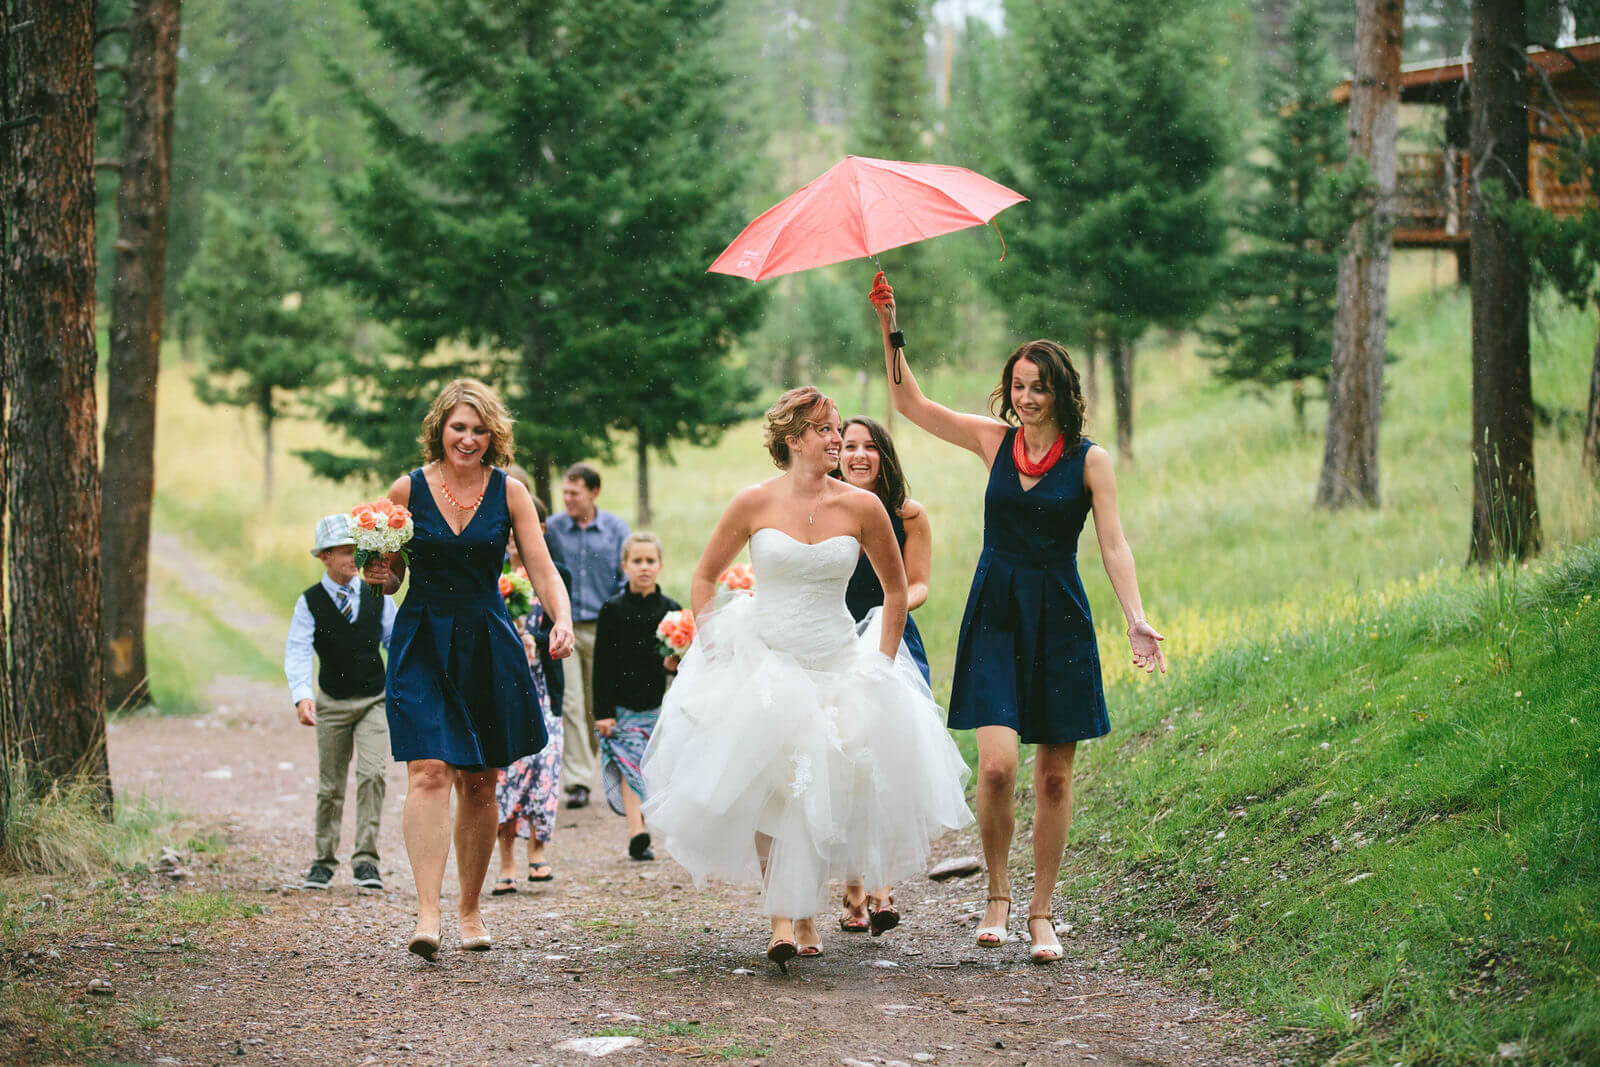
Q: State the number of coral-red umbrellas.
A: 1